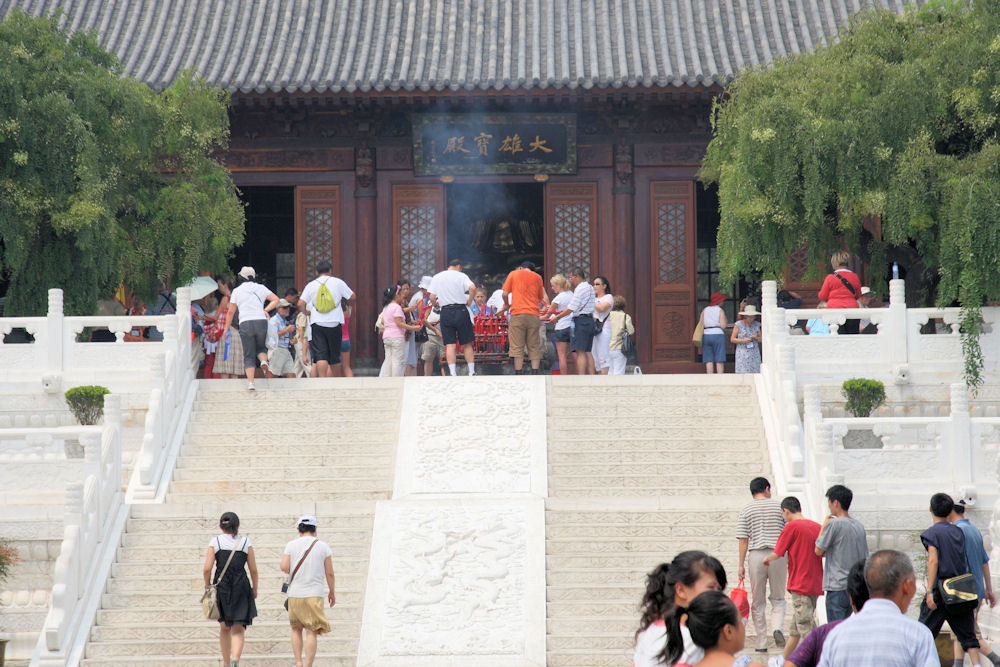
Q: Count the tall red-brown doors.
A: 4